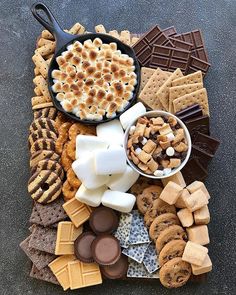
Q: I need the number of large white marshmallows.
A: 8